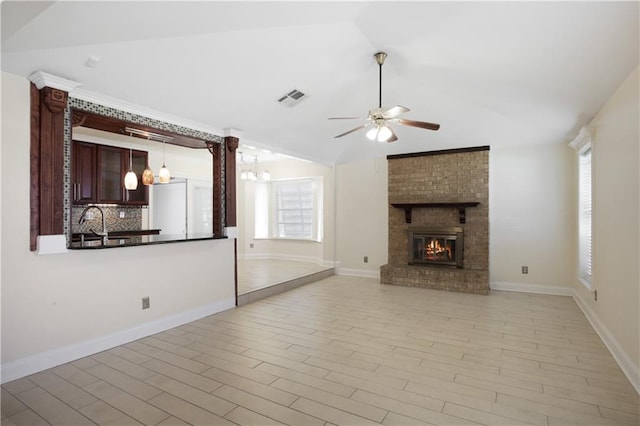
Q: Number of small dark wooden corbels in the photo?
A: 2